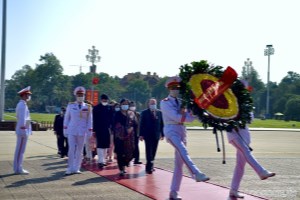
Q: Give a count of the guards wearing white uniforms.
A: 4